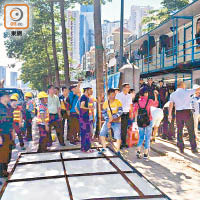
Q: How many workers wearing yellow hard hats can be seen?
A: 4